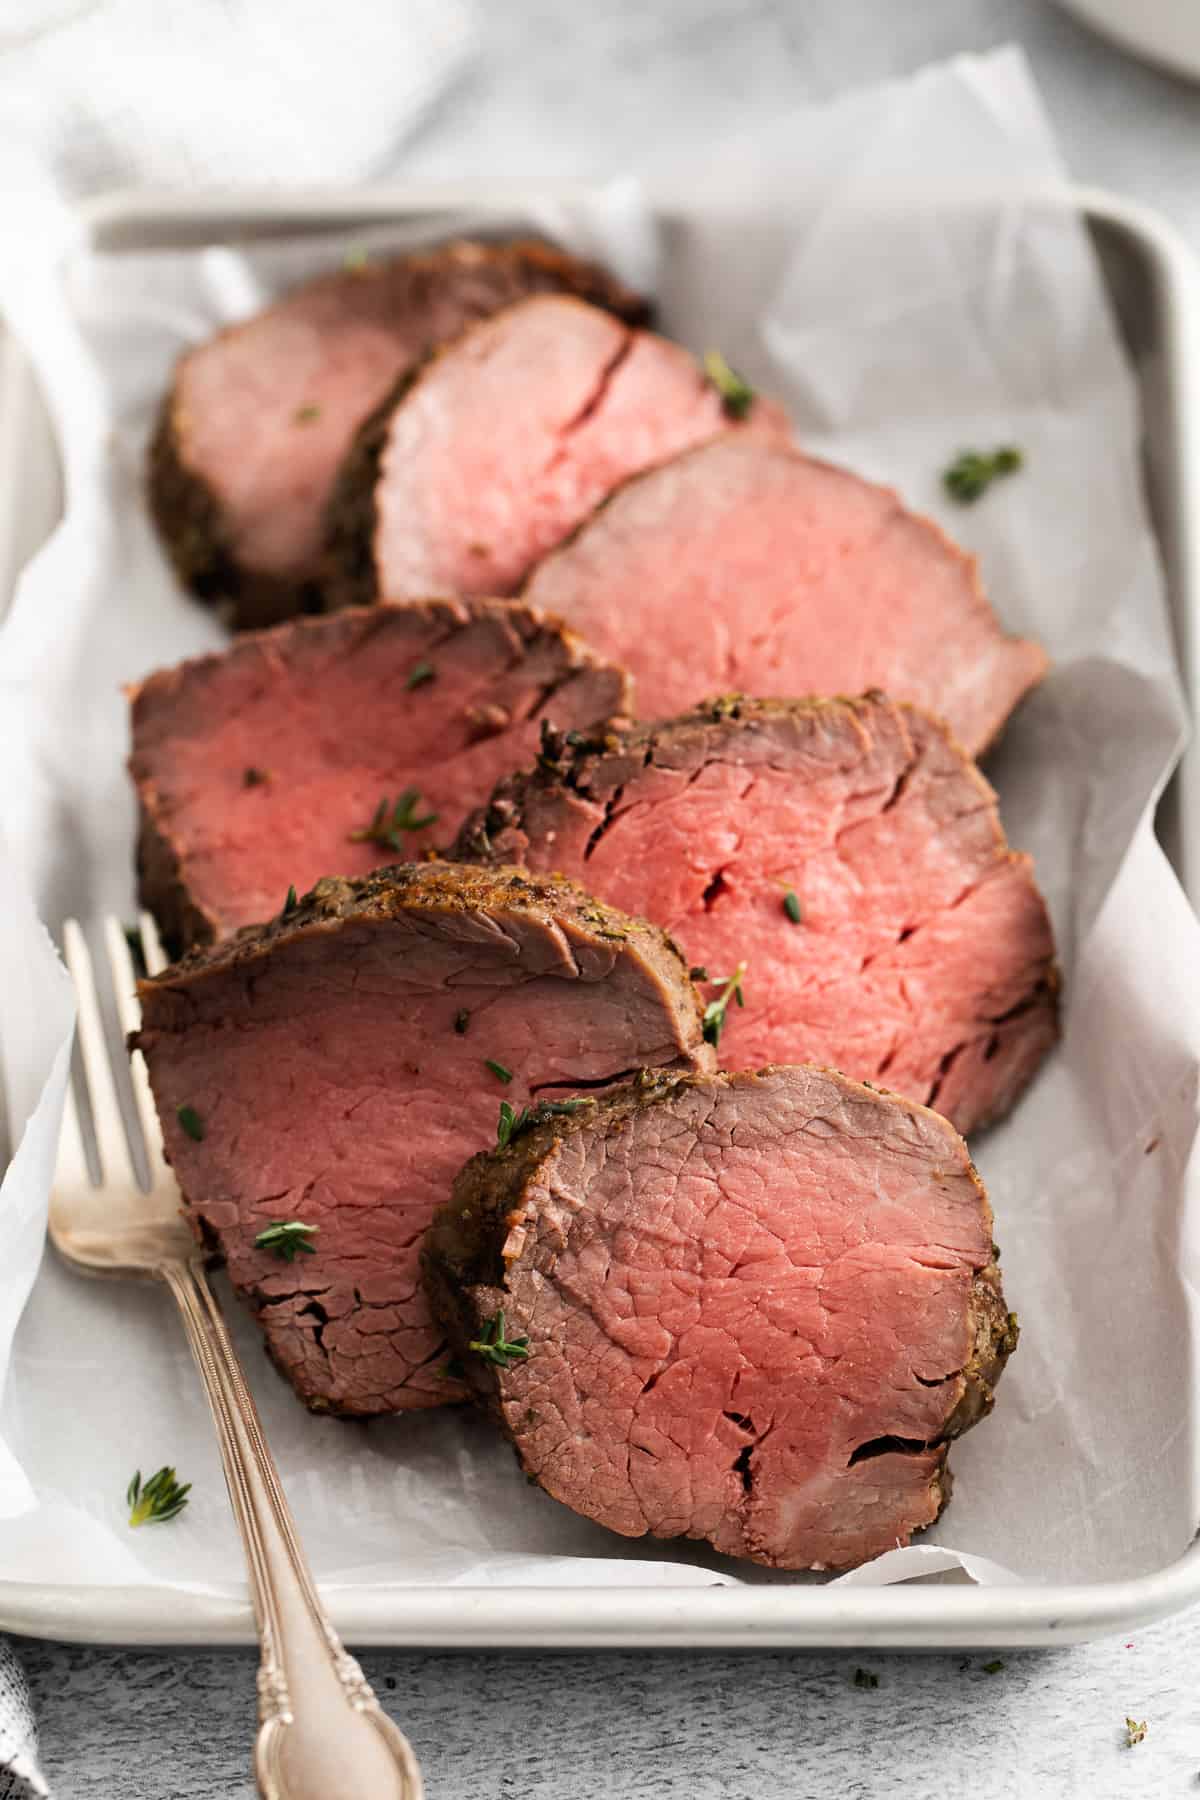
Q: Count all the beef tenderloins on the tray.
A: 7